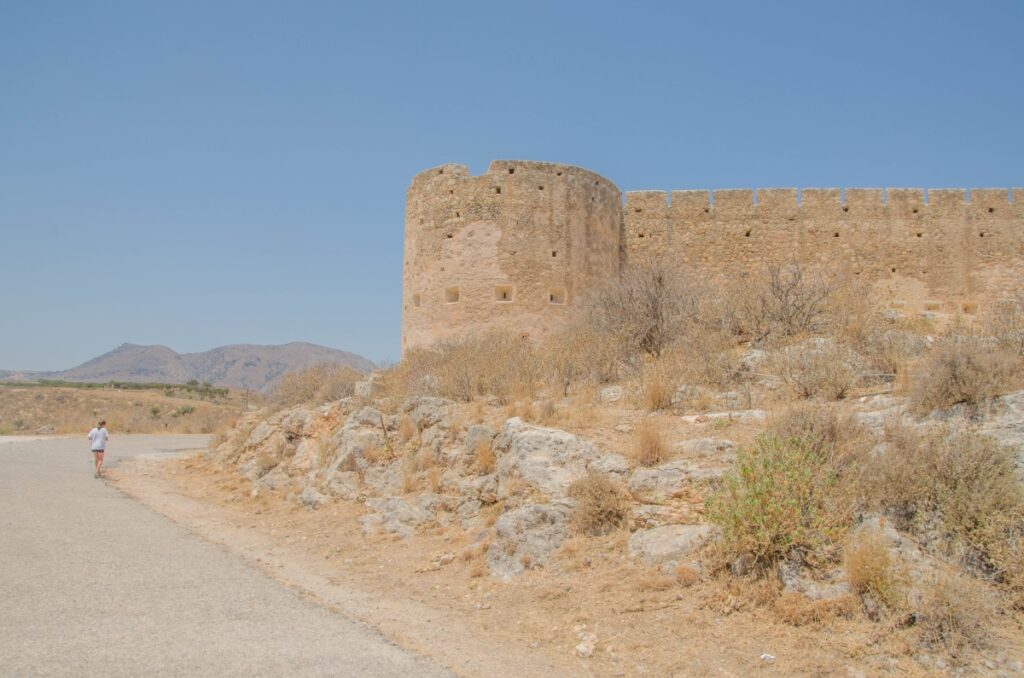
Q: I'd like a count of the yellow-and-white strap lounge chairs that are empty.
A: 0